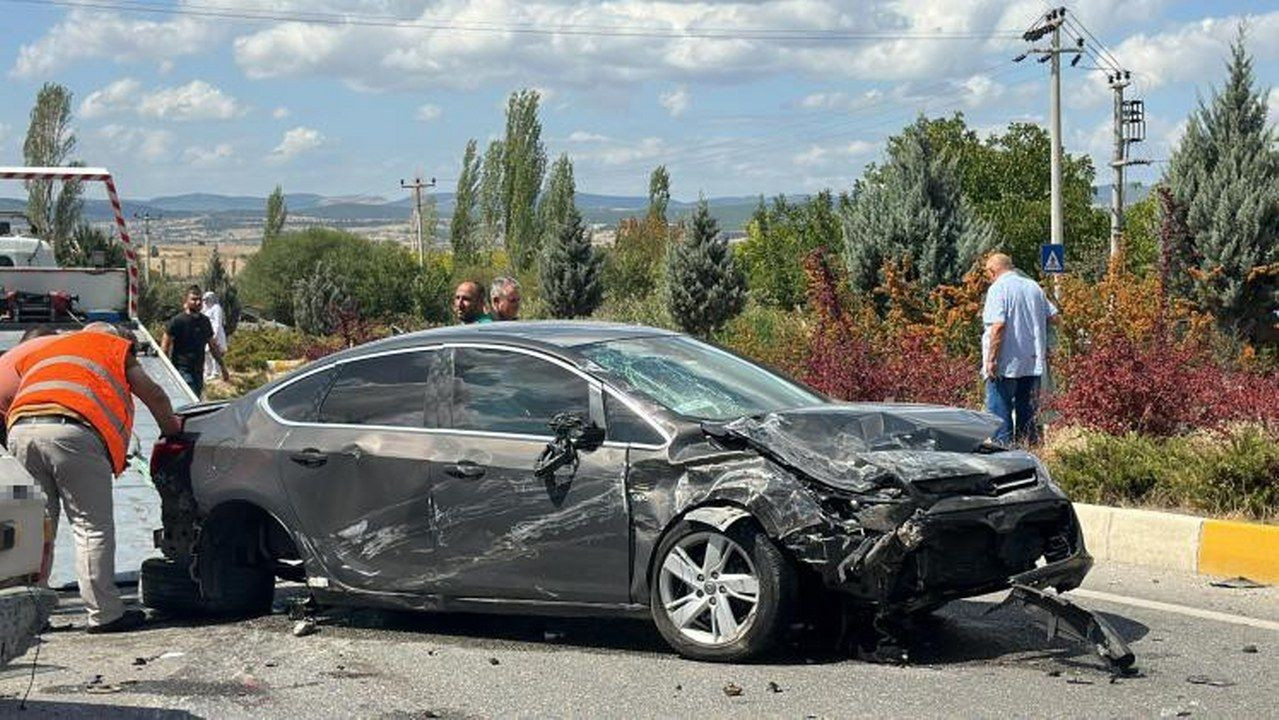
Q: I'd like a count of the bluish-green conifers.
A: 4